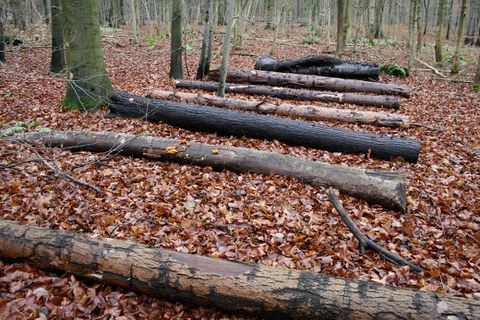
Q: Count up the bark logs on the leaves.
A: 7